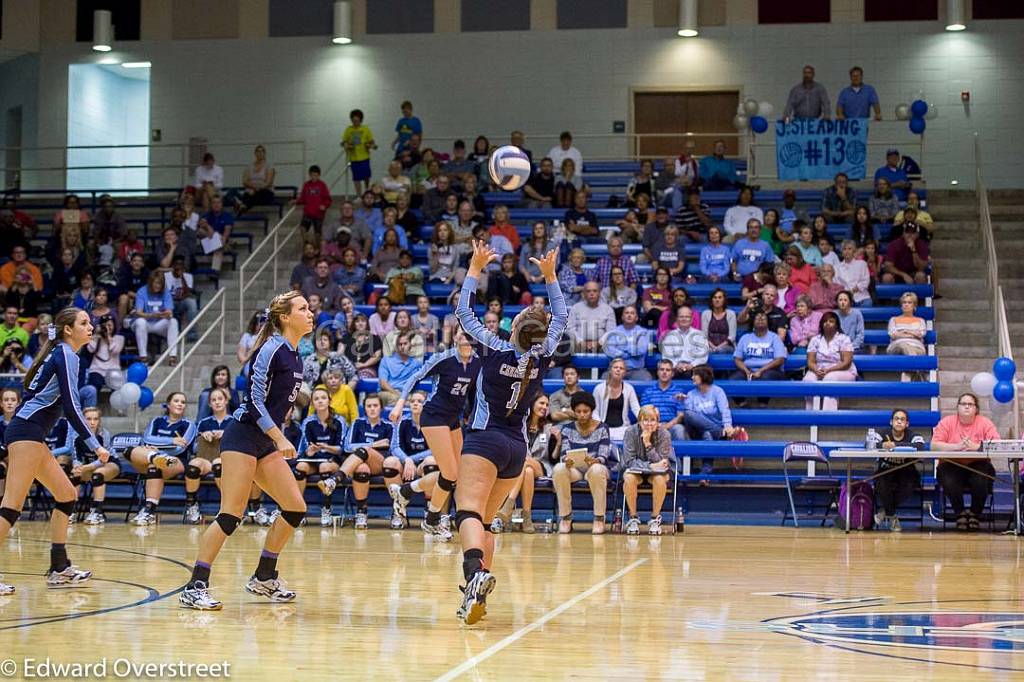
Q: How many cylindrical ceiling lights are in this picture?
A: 4